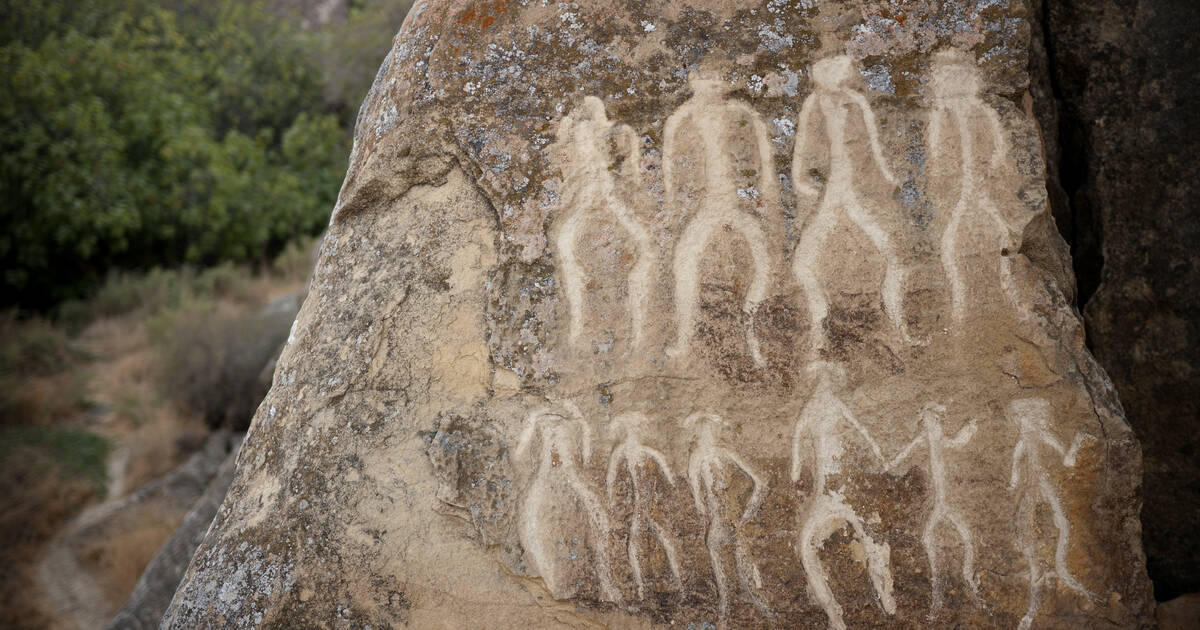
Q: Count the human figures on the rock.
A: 10